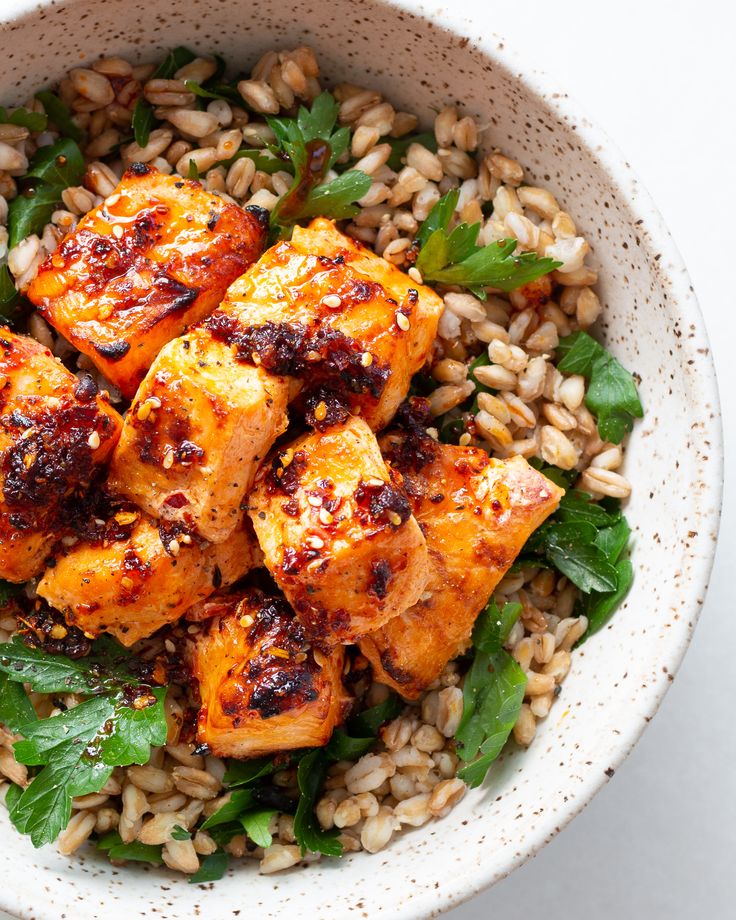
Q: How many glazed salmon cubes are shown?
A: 8